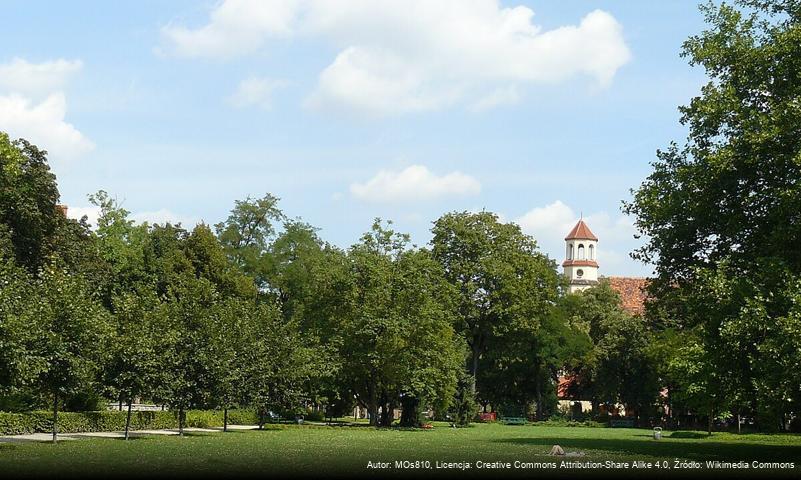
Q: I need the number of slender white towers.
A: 1